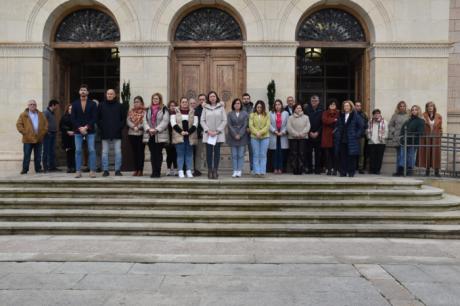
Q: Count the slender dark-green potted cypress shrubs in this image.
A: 2